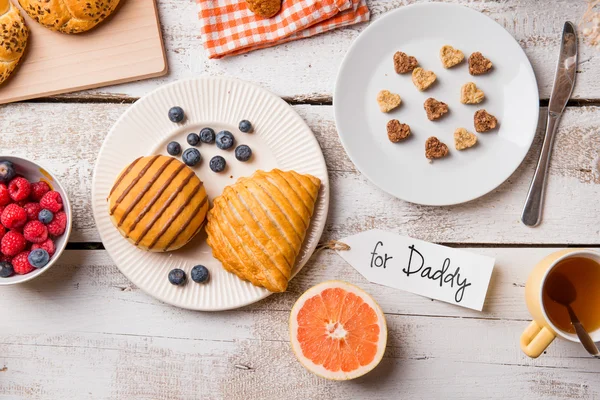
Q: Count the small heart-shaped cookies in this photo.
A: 11